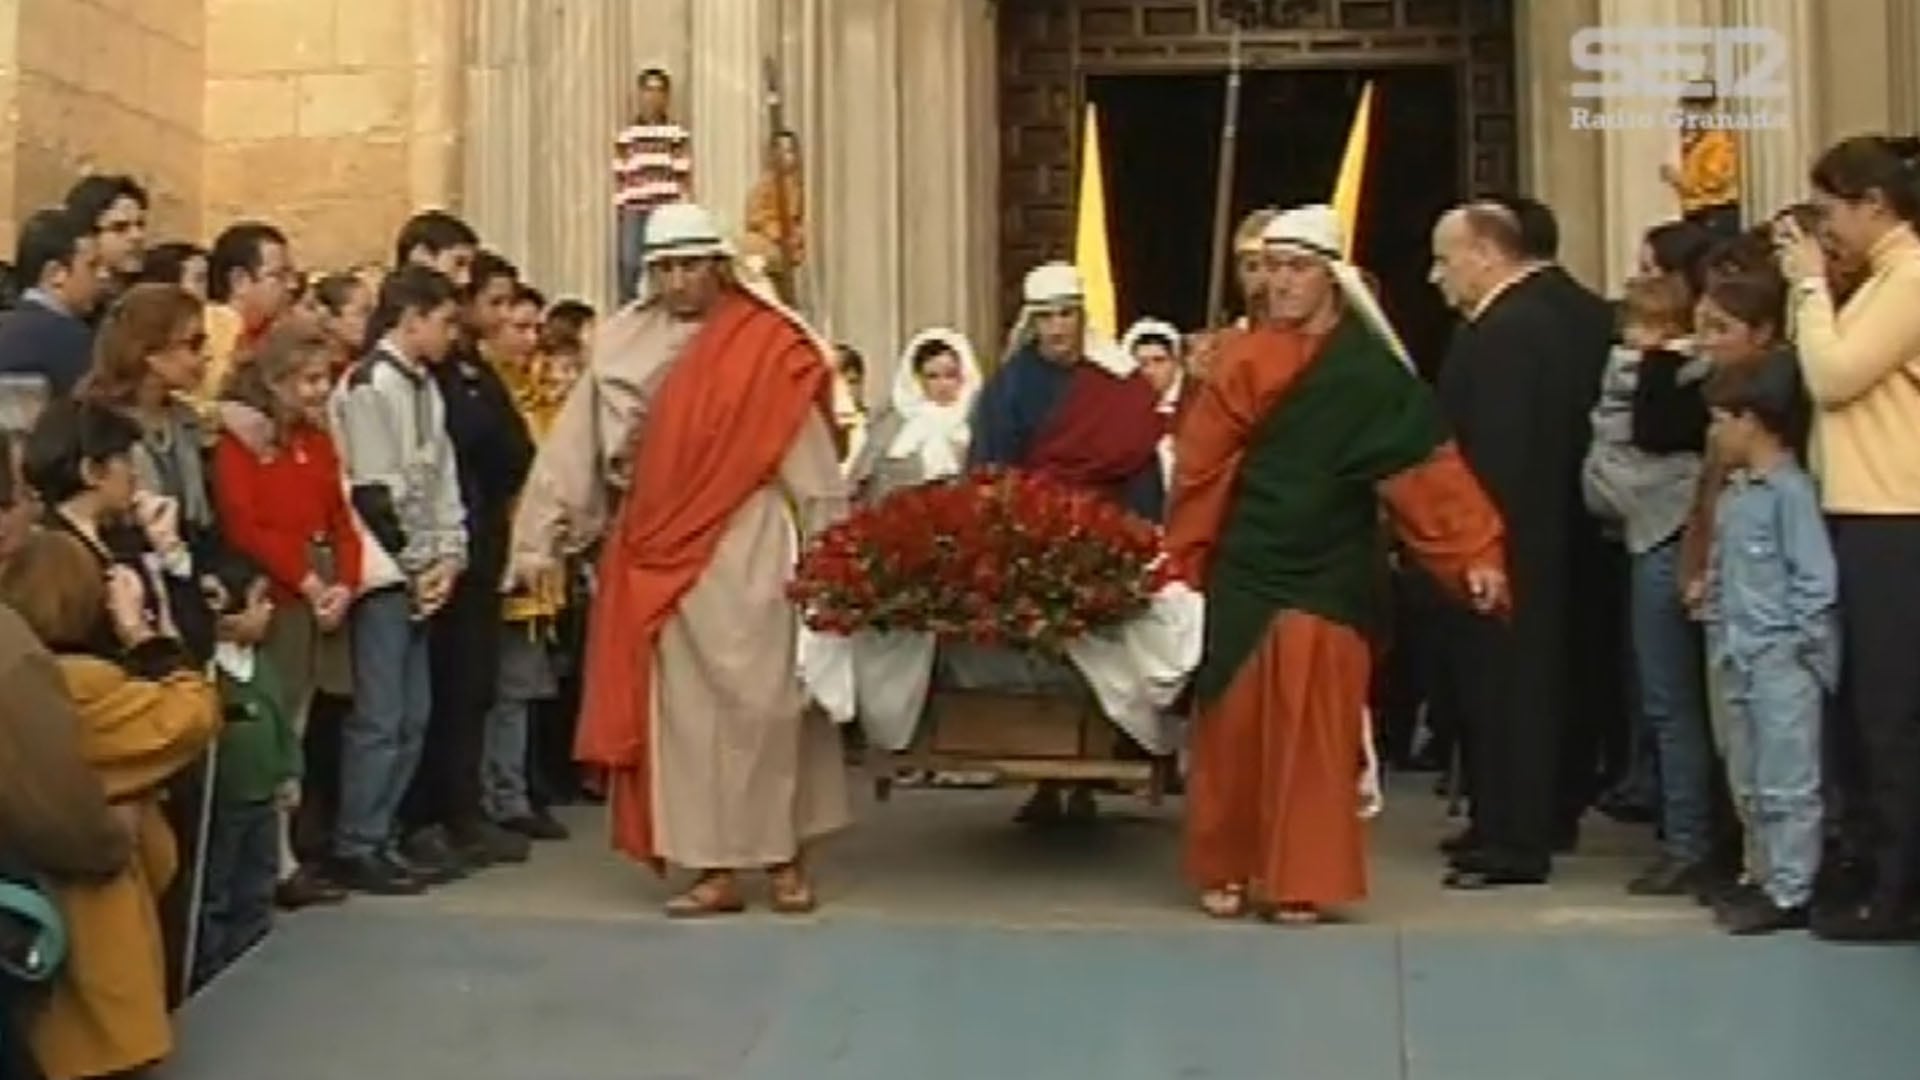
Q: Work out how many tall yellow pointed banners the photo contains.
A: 2